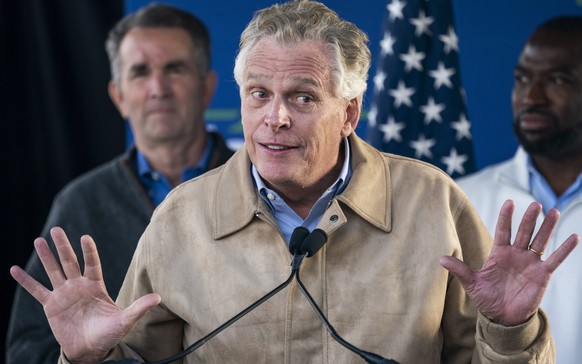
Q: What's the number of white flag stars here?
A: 14